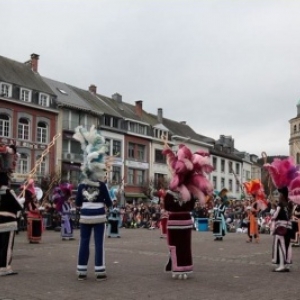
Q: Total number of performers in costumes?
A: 11